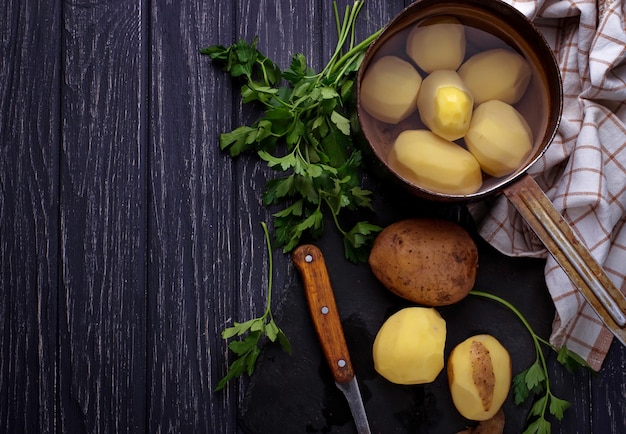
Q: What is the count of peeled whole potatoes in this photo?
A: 7